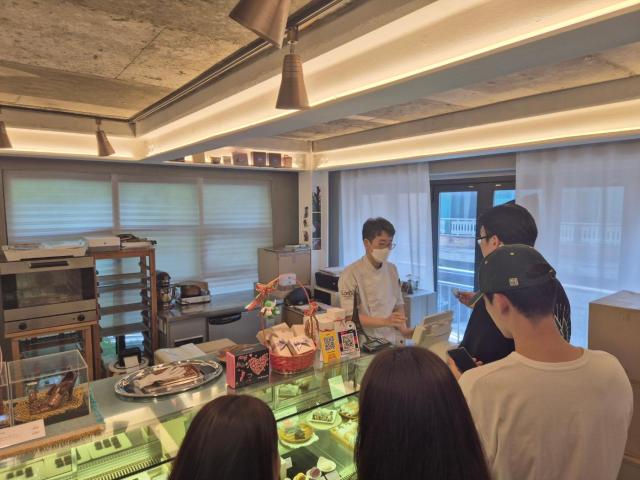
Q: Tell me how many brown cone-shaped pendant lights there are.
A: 4